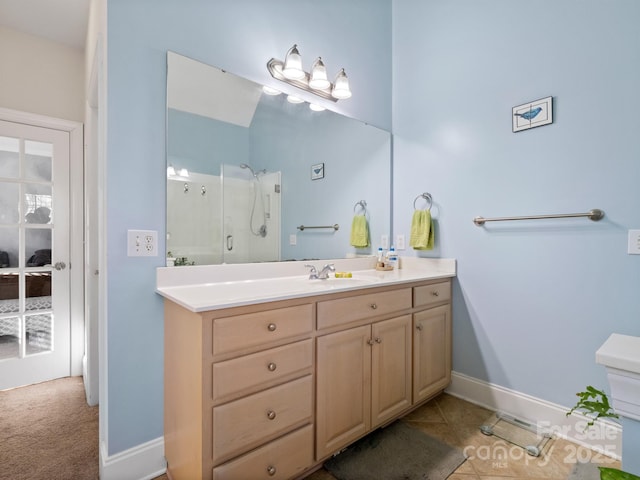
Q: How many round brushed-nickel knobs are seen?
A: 9